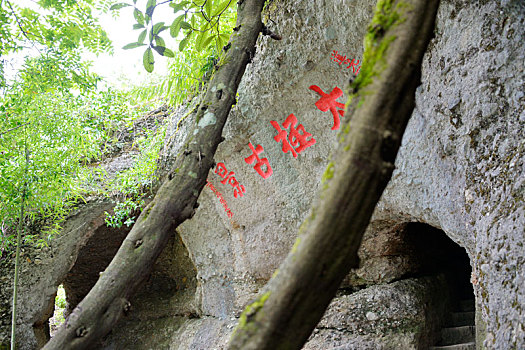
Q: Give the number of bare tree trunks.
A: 2